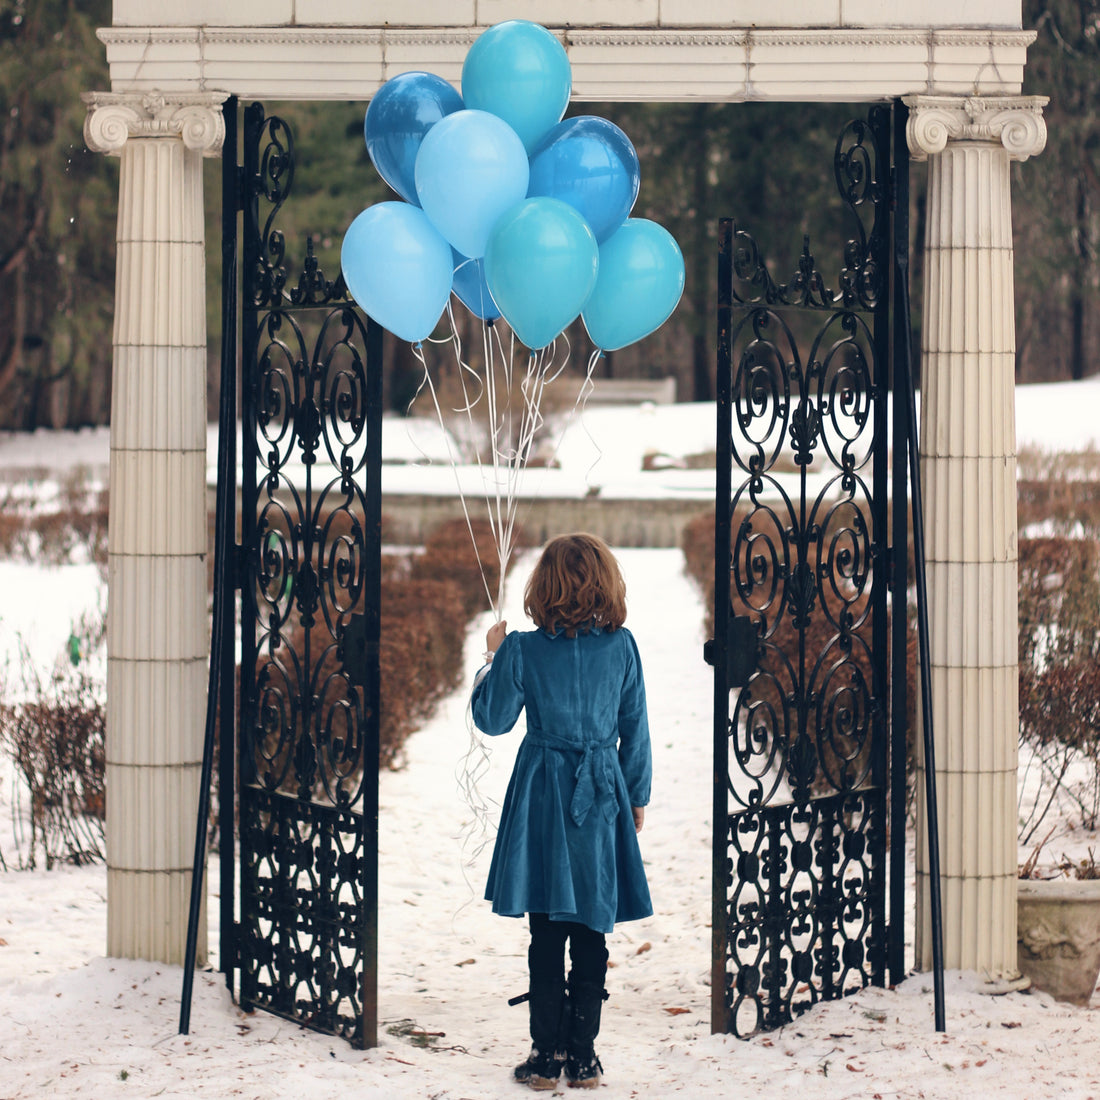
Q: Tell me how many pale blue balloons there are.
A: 2